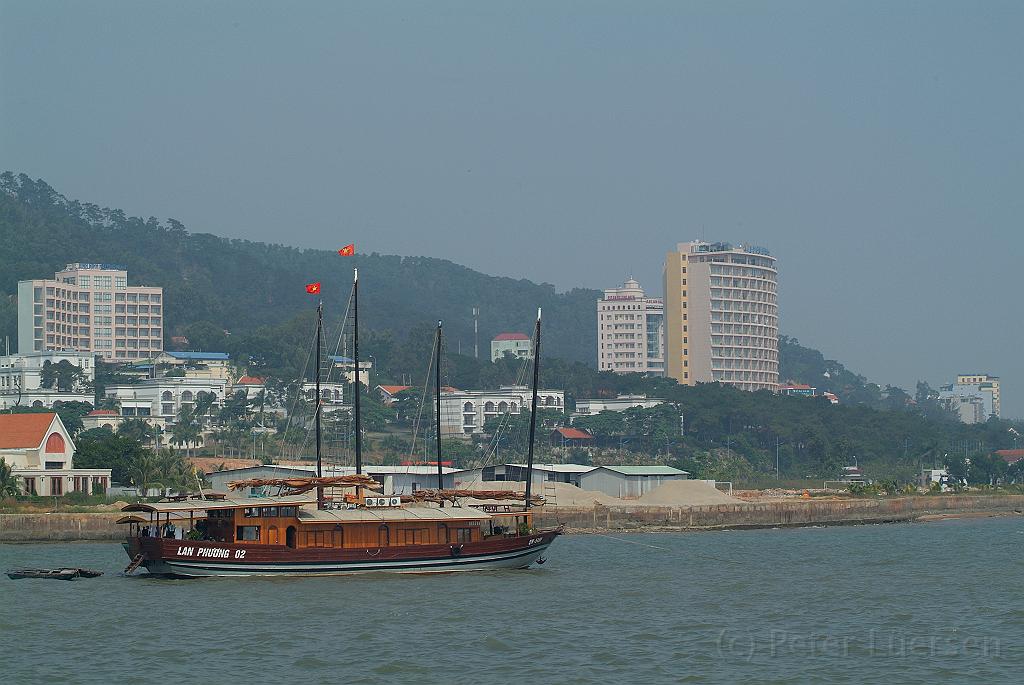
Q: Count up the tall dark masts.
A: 4